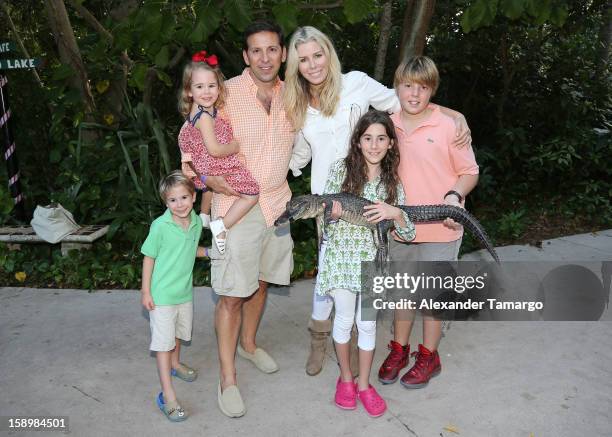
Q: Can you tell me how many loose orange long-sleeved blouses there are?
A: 0